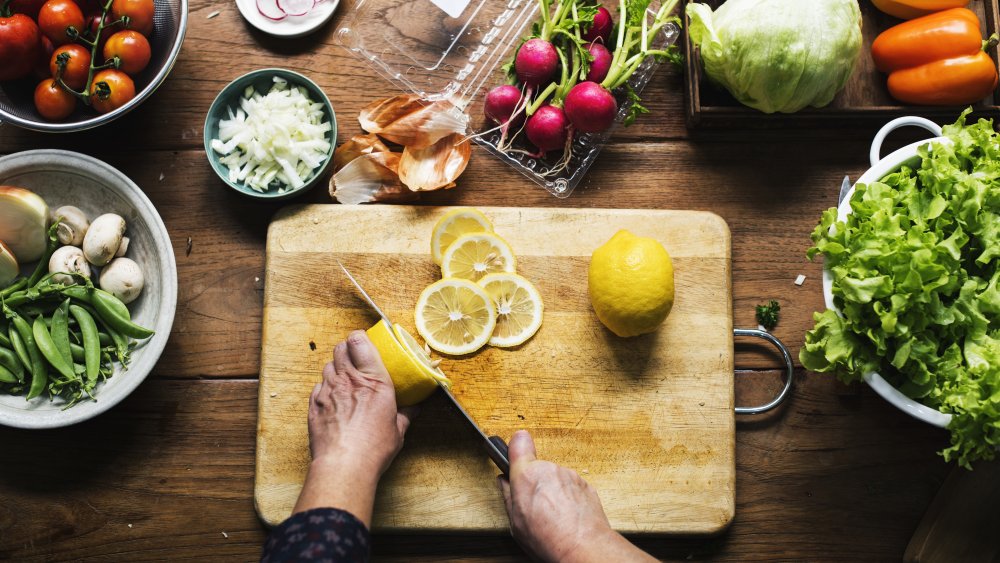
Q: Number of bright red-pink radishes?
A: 6